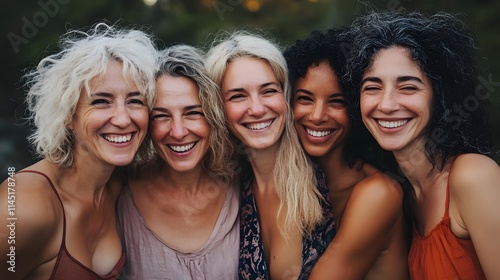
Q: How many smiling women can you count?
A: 5